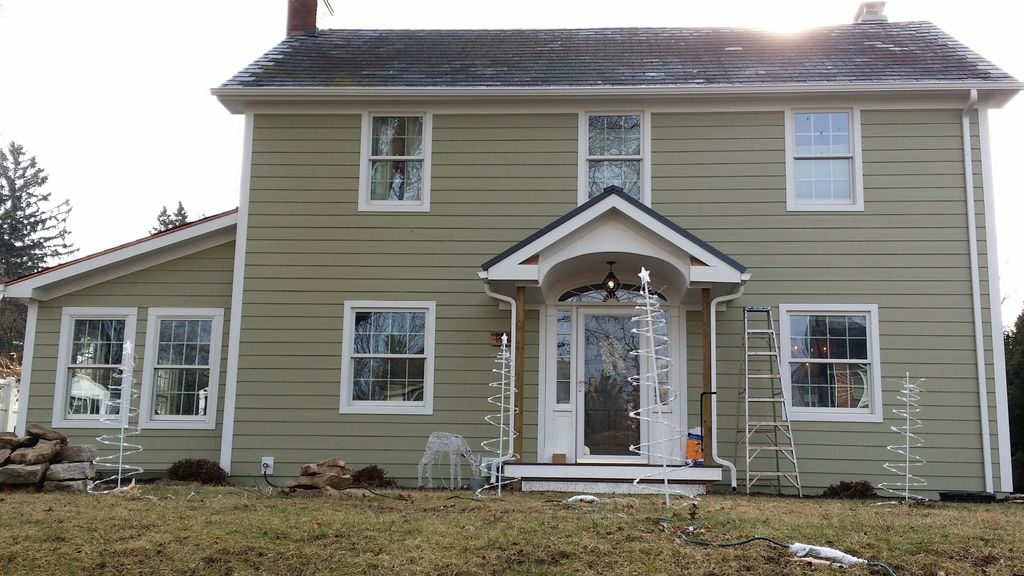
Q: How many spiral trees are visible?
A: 4